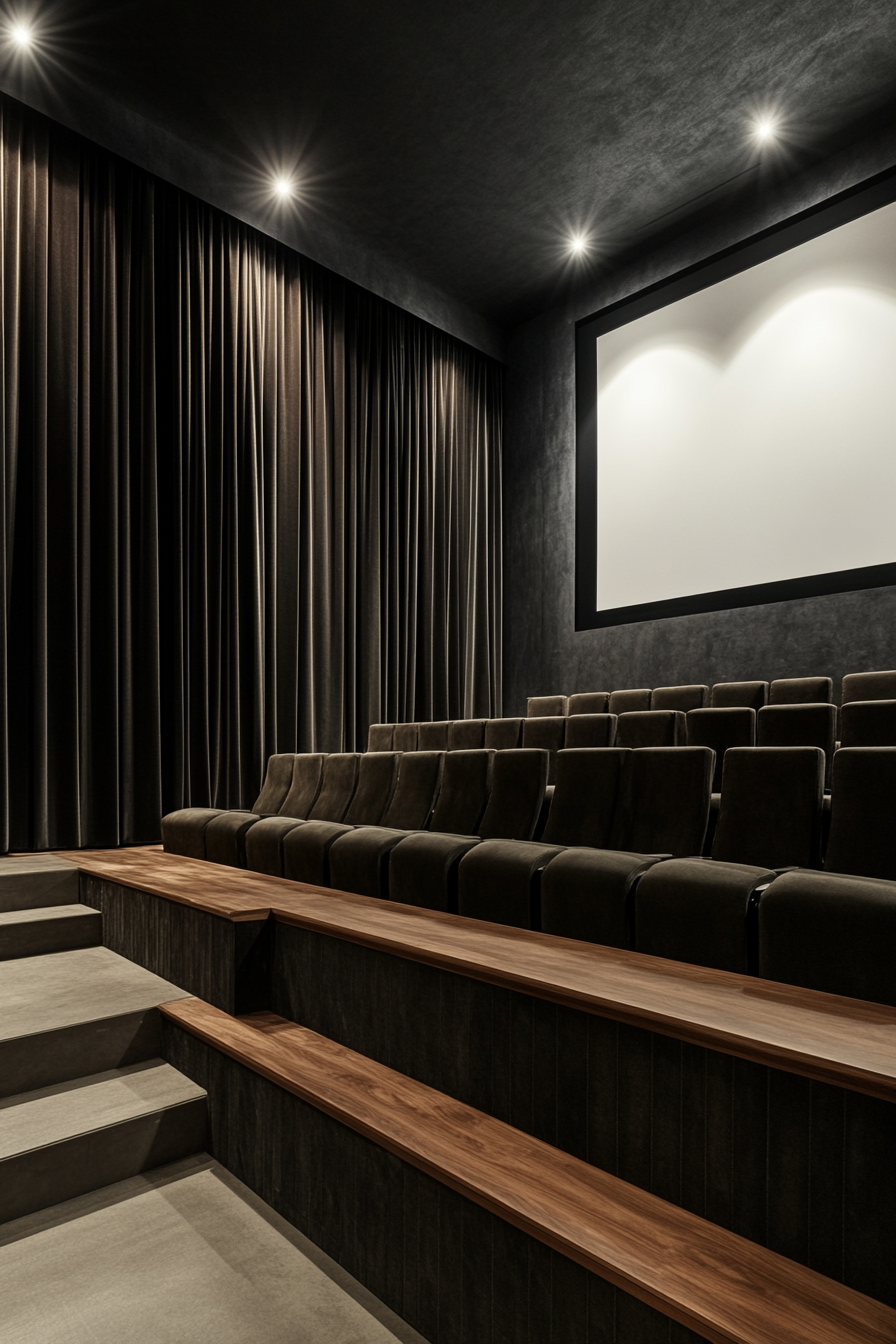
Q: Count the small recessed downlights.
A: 4